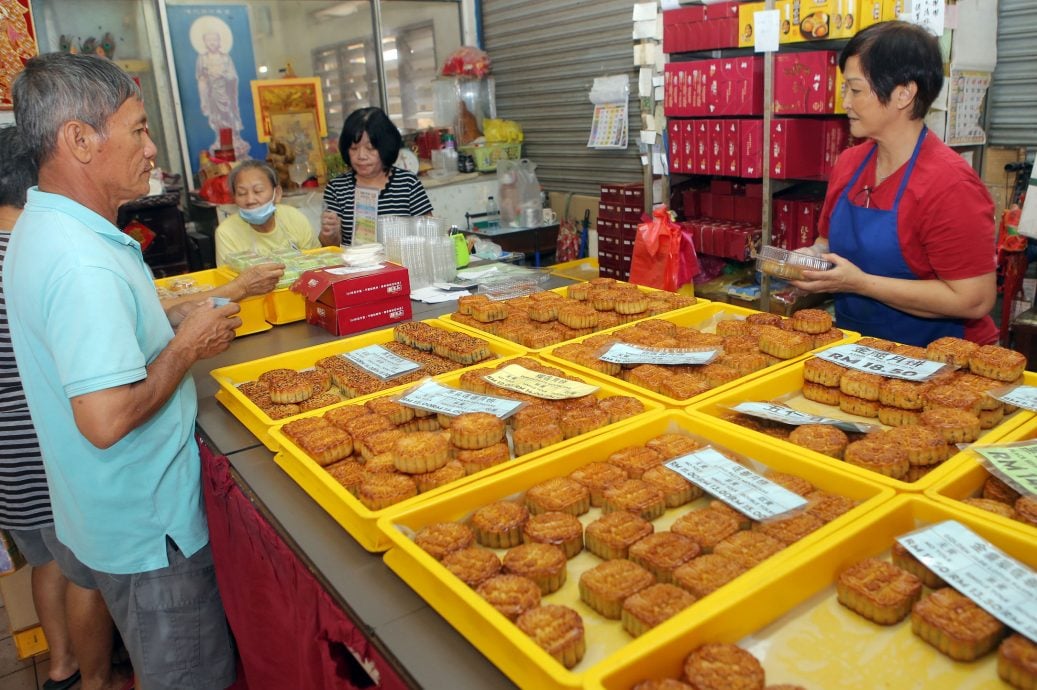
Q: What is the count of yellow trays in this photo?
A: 11